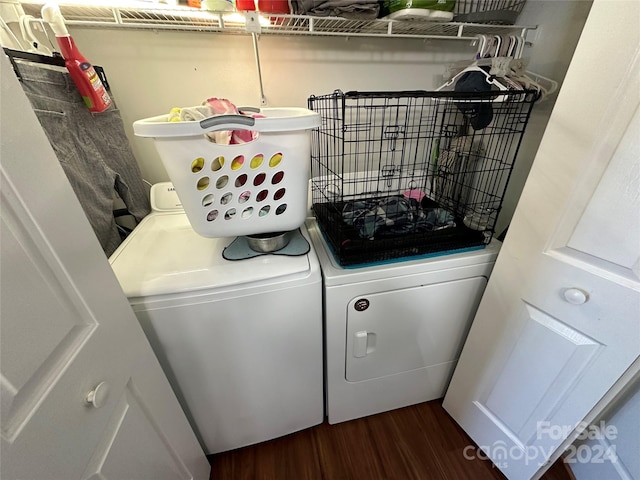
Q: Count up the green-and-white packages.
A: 1